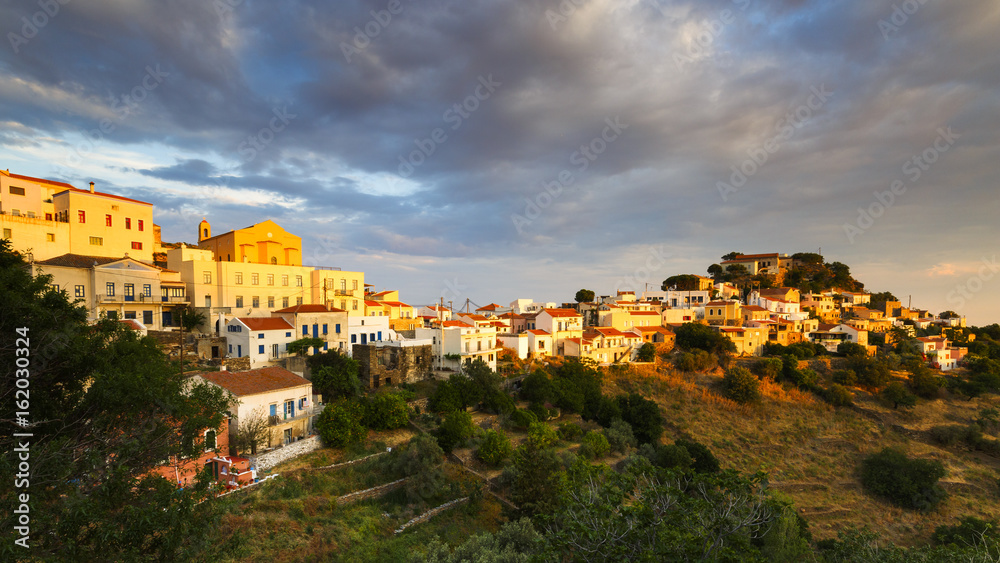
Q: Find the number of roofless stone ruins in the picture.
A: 1